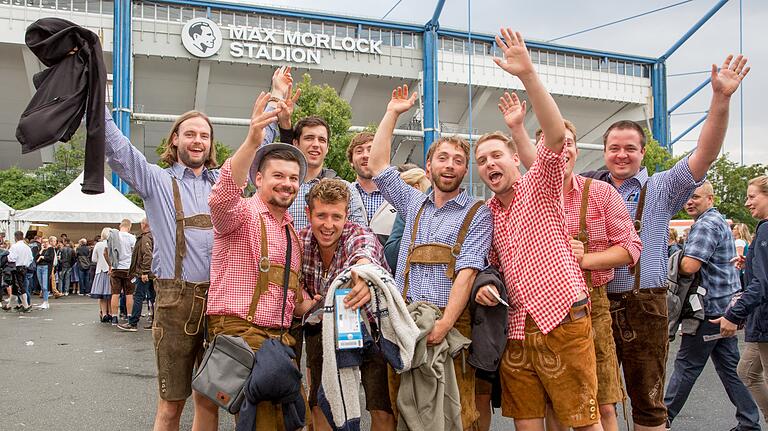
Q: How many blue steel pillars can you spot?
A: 3